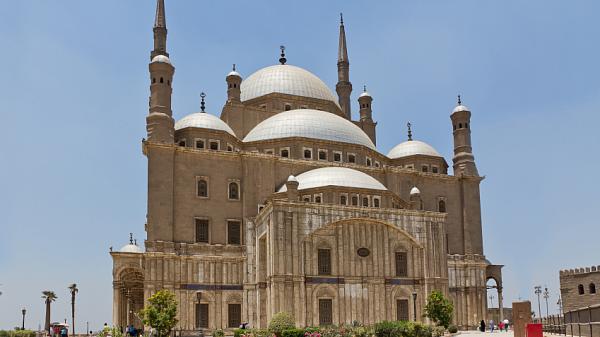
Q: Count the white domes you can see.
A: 12